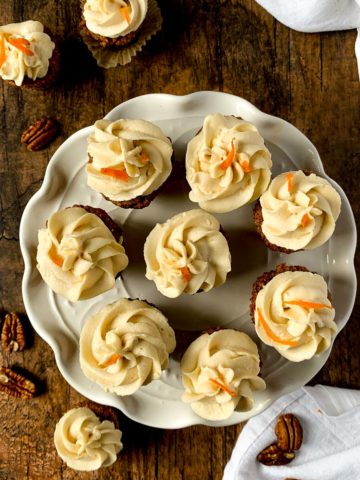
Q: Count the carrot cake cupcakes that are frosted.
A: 11